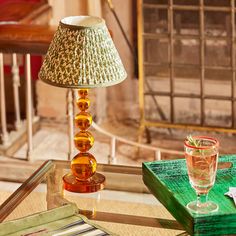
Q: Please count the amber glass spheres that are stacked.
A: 5